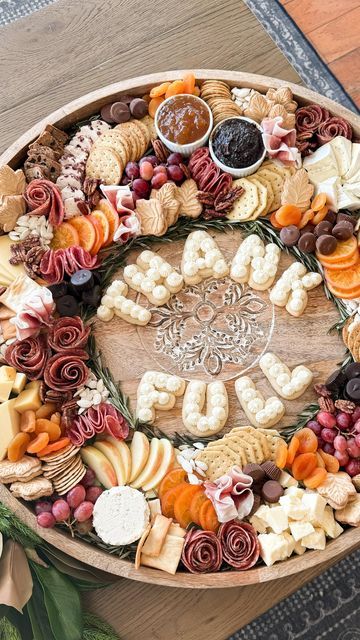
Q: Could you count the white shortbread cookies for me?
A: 9